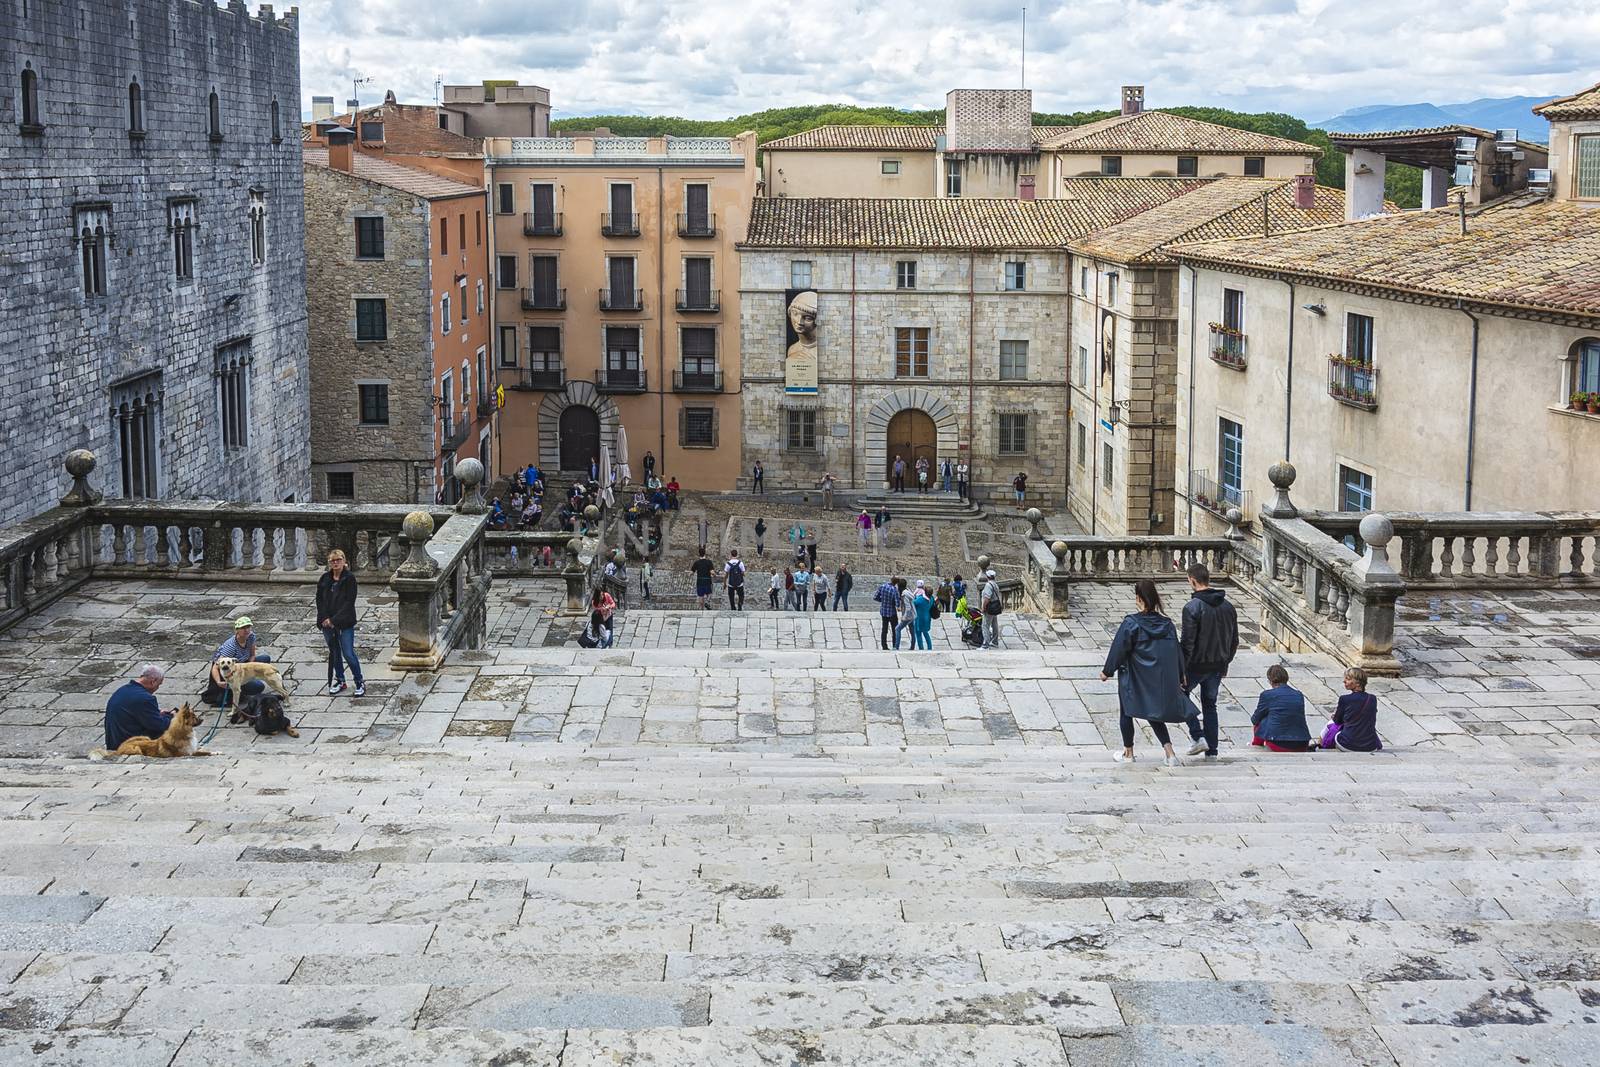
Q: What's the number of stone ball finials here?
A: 12